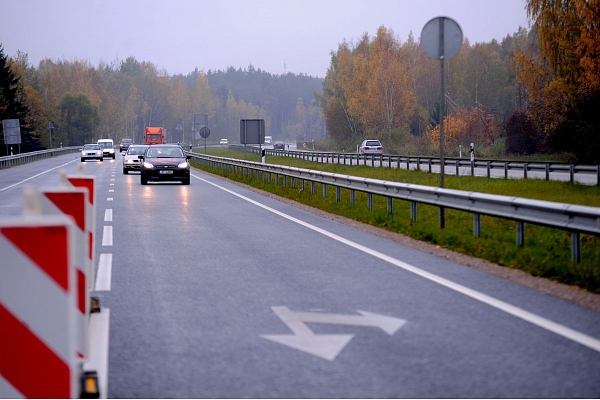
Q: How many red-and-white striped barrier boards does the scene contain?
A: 3